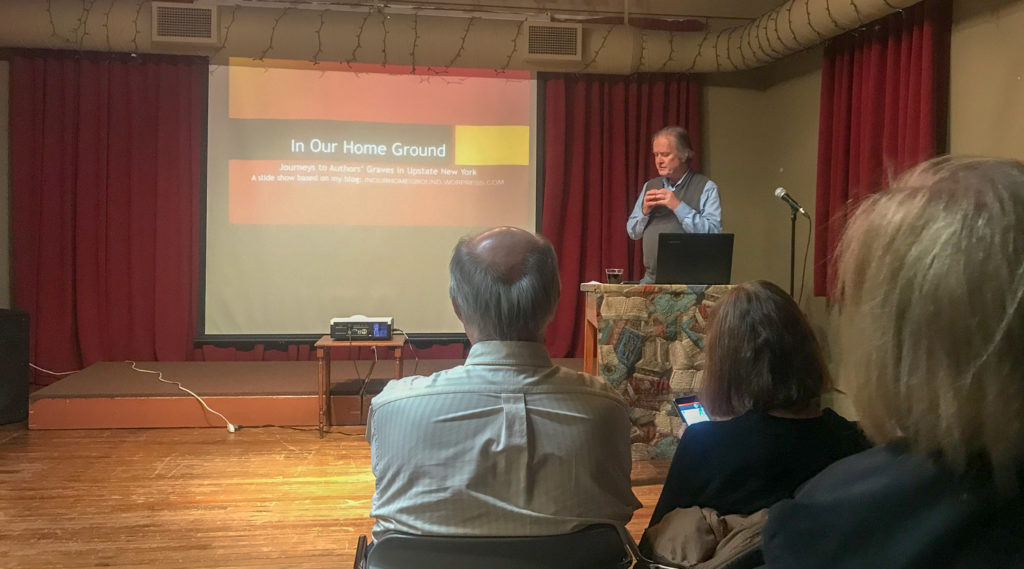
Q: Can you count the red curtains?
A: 3